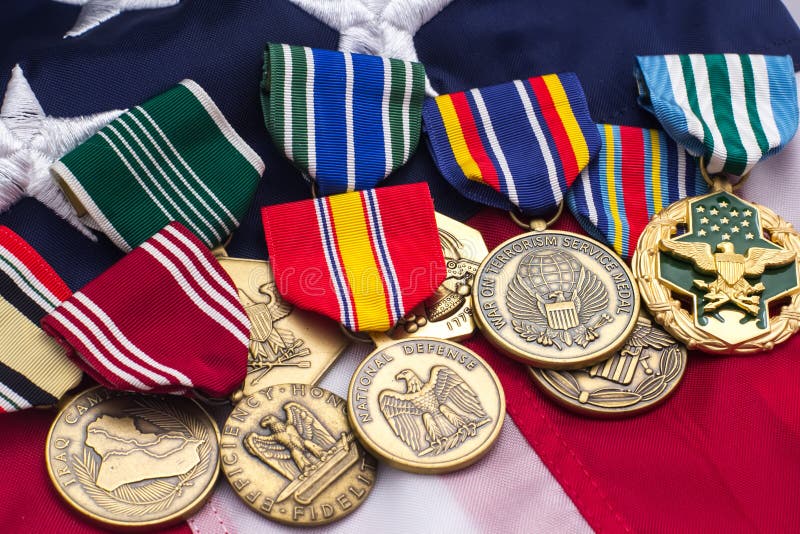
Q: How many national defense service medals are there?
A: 1